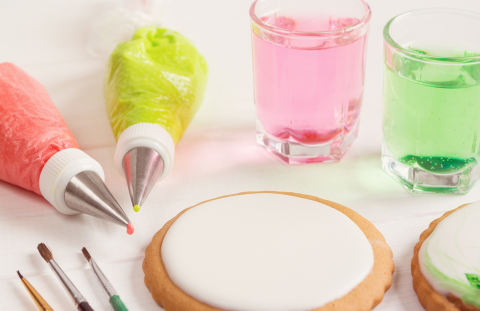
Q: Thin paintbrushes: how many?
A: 3